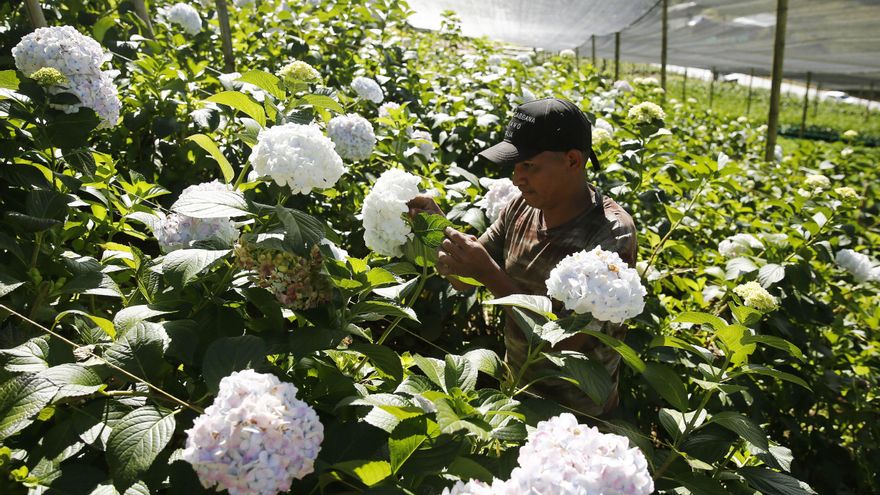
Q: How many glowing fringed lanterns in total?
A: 0